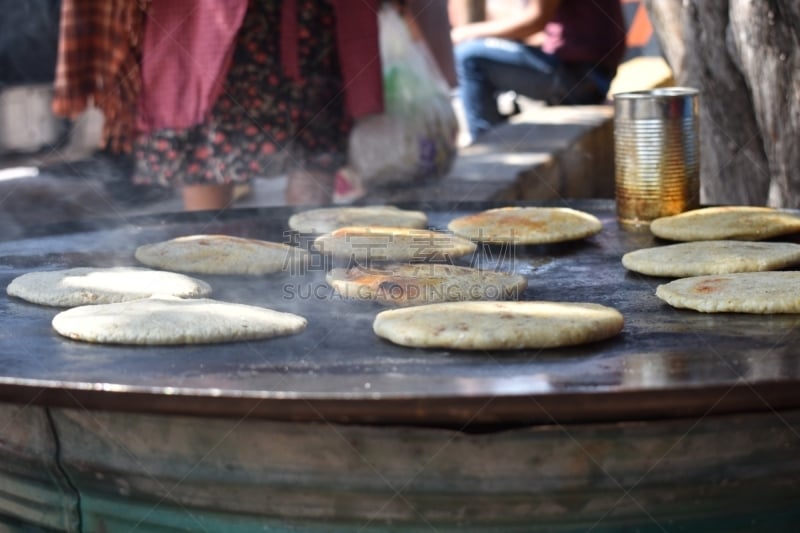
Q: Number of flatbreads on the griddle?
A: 11